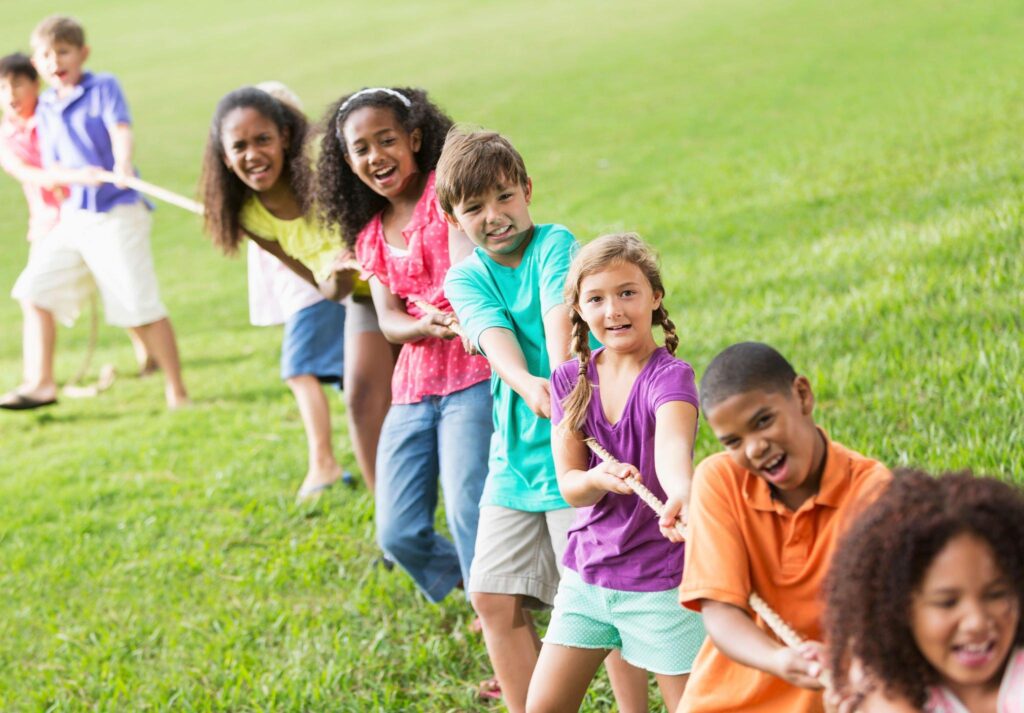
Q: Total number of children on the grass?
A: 9